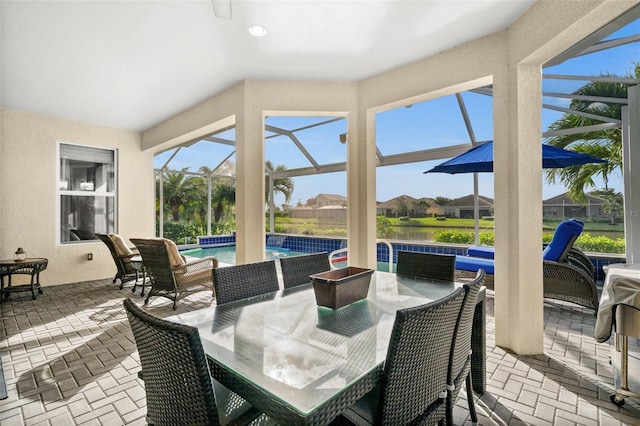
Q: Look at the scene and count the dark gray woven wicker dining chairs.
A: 6